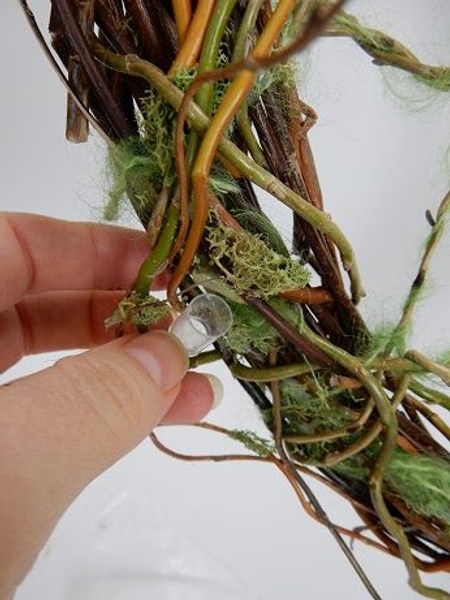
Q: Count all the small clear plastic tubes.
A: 1